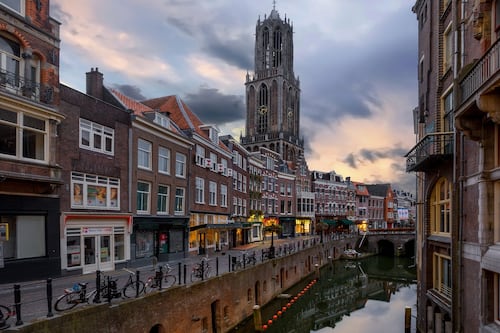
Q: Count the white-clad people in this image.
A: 0